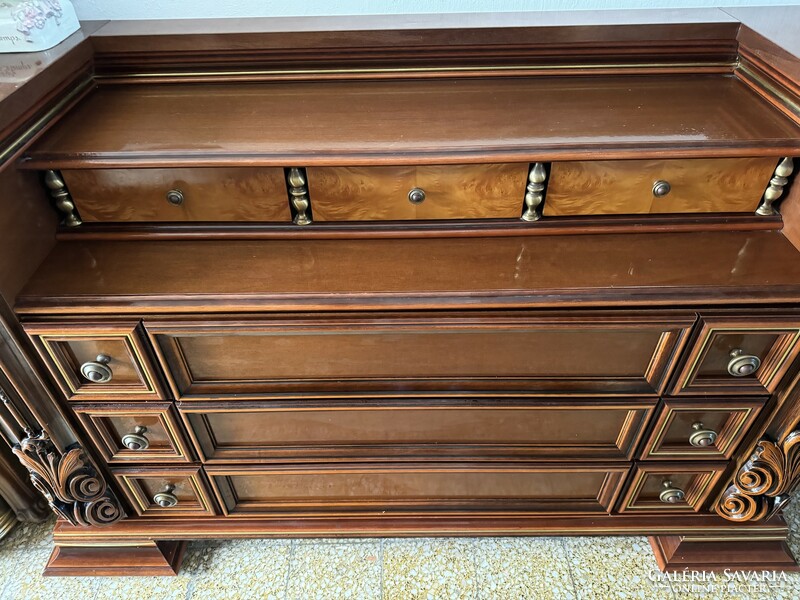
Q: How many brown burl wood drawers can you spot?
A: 3